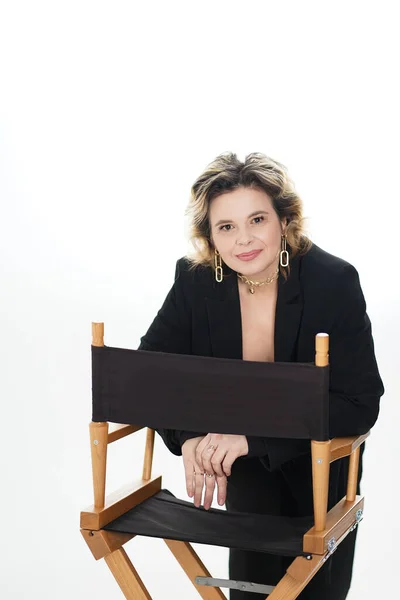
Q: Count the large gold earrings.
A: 2